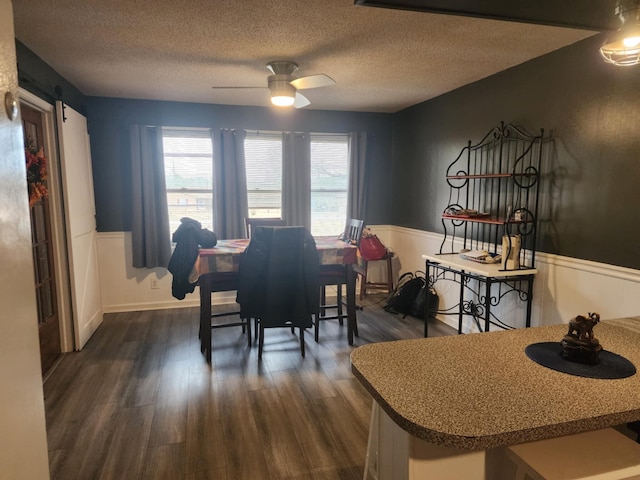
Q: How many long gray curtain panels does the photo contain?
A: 4